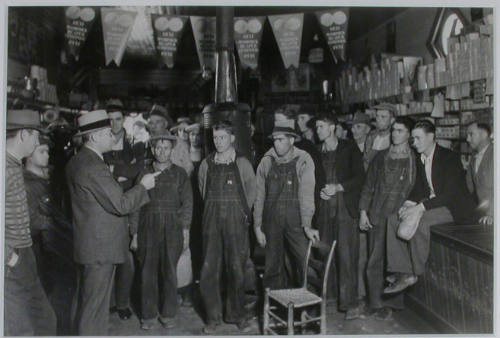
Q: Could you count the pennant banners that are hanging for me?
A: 7